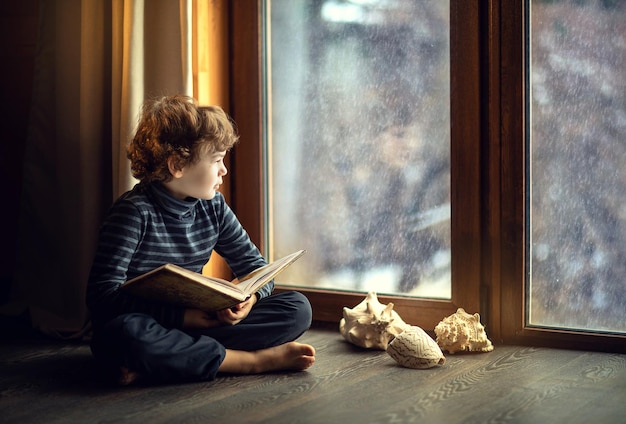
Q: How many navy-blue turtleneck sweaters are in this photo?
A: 1